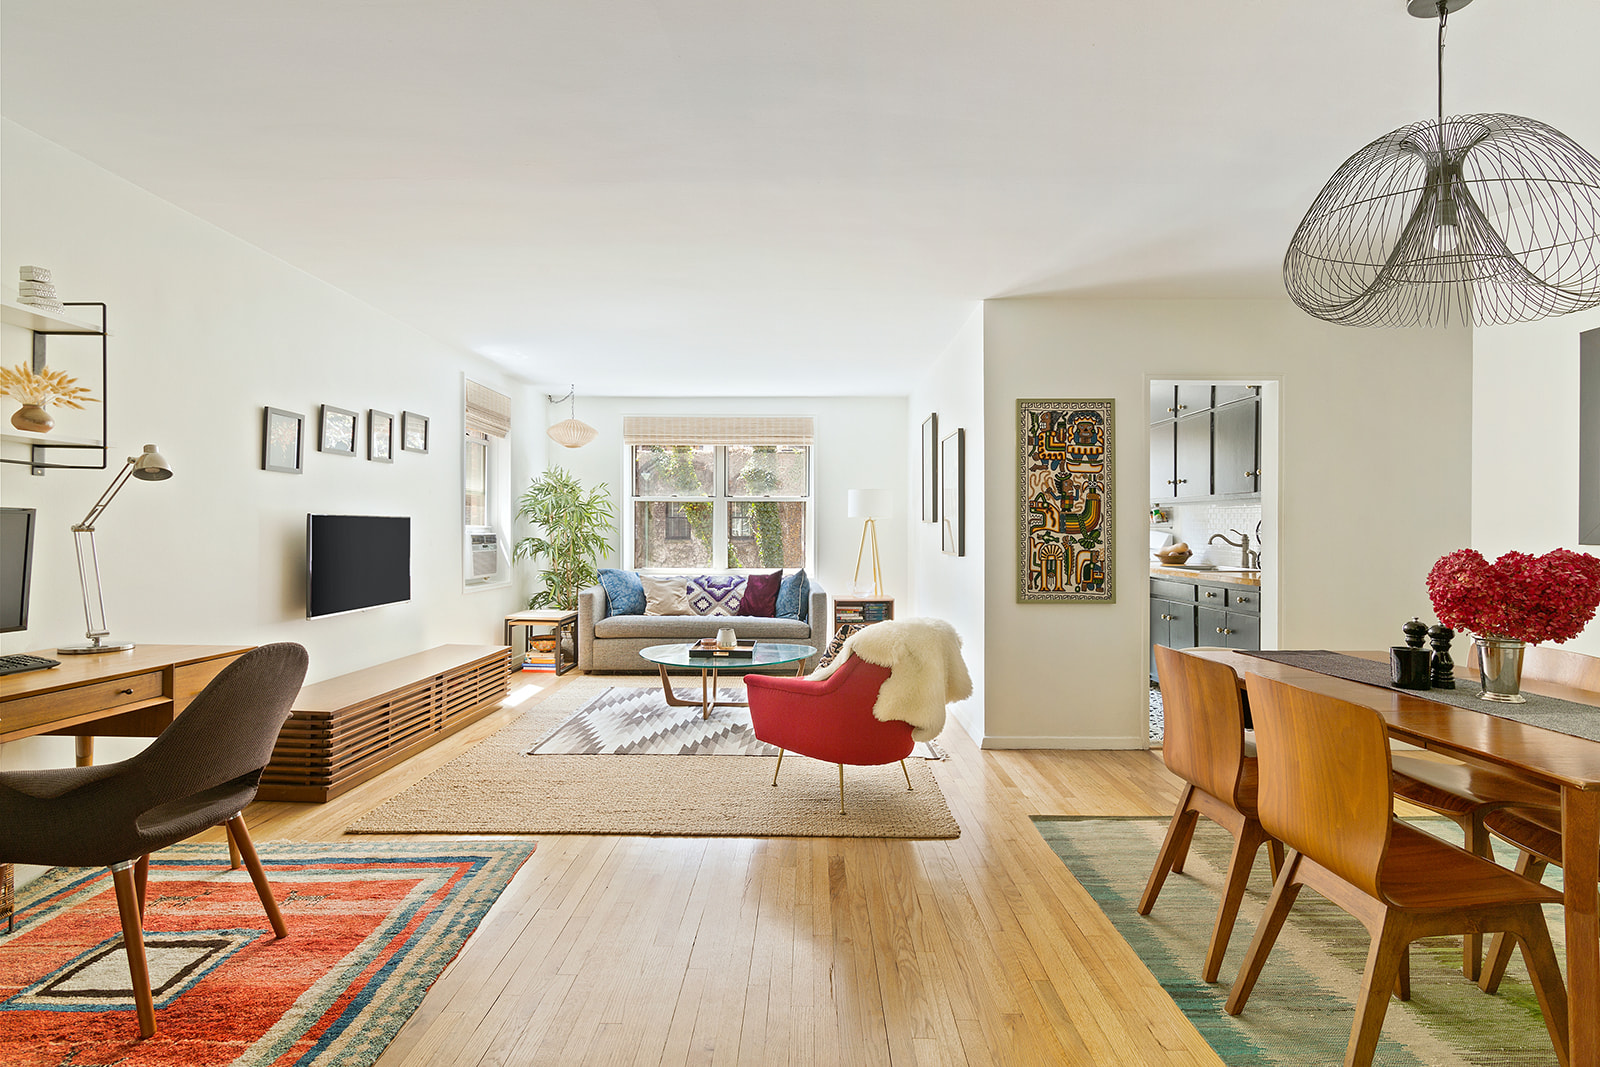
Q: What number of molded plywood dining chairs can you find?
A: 4